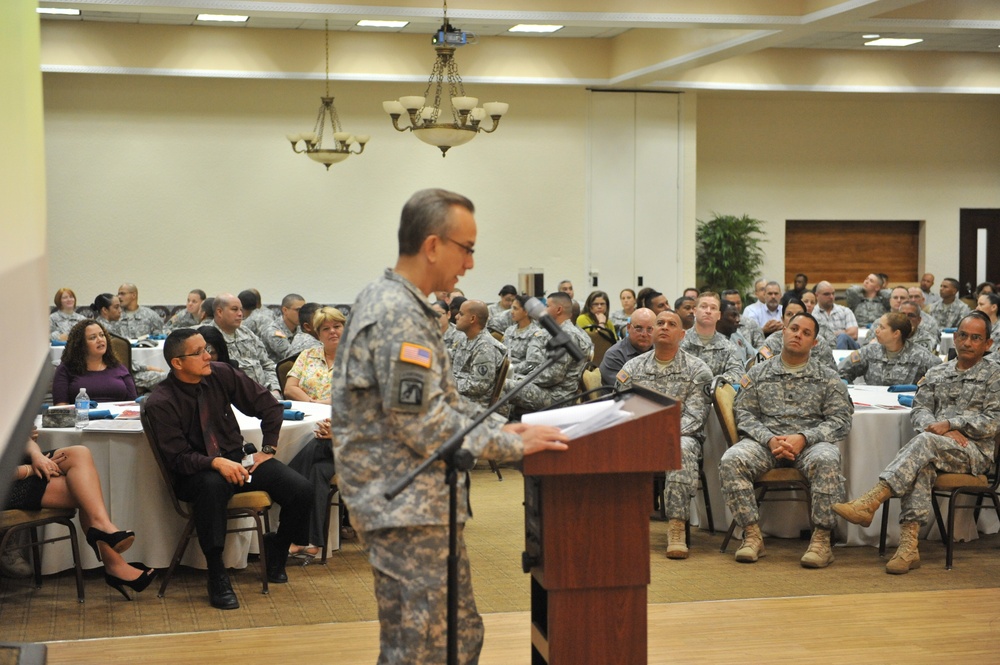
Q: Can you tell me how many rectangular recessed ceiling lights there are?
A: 5